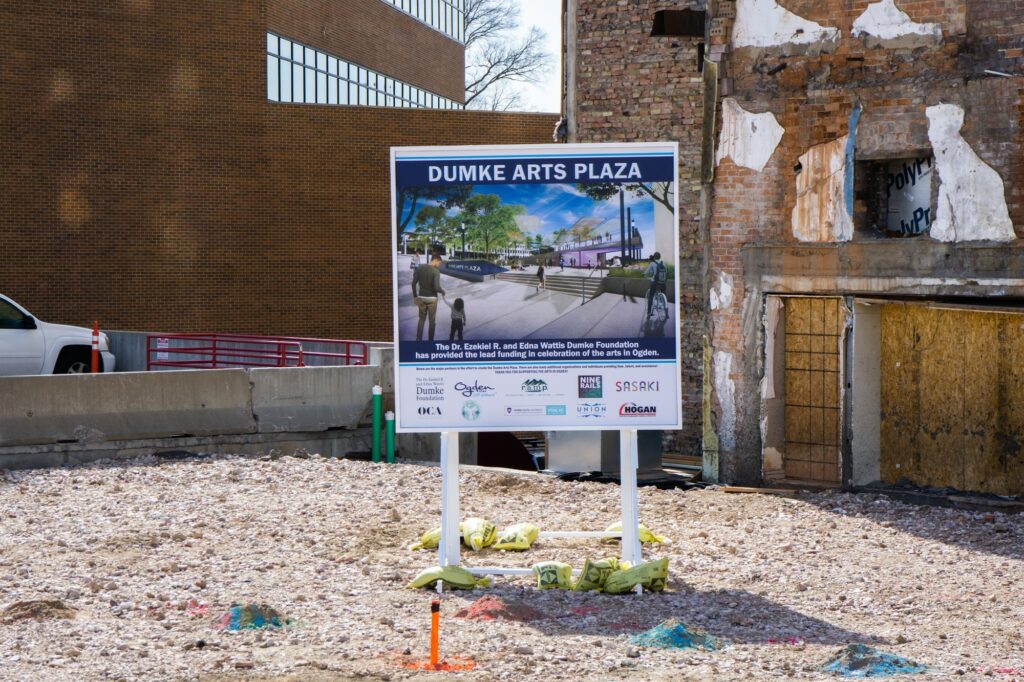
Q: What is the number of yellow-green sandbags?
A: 8